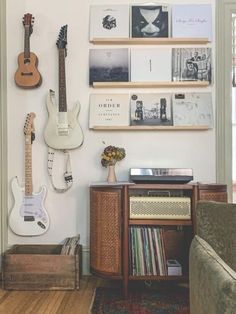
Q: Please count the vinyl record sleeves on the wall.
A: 9